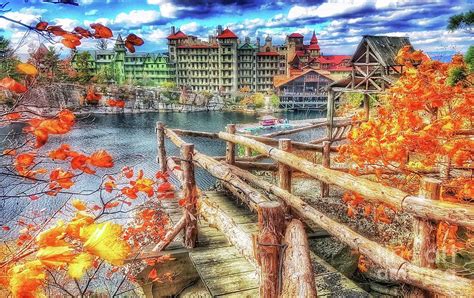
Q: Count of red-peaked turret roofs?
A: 4